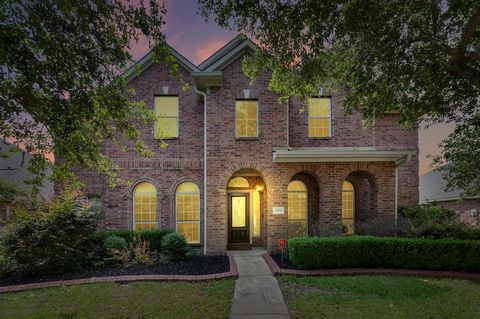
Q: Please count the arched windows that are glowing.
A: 4